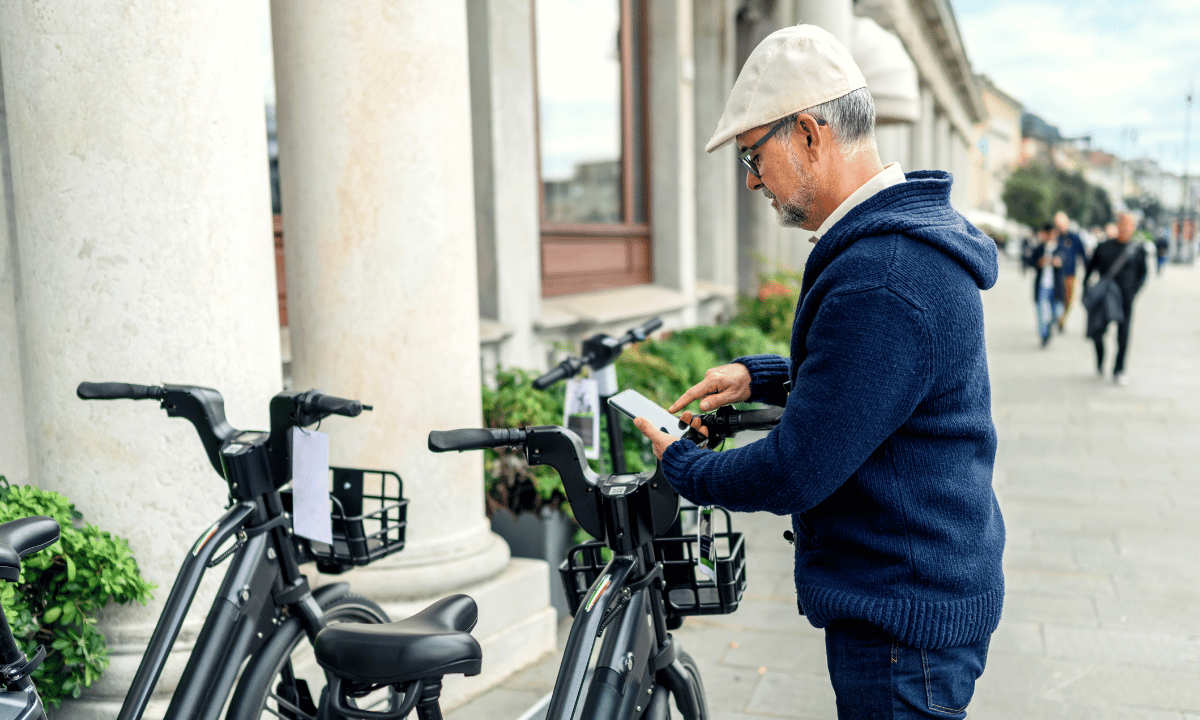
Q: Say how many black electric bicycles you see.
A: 2